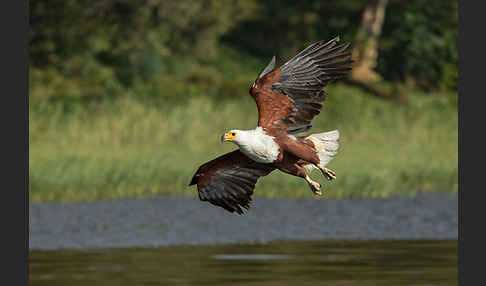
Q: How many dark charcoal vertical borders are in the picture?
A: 2